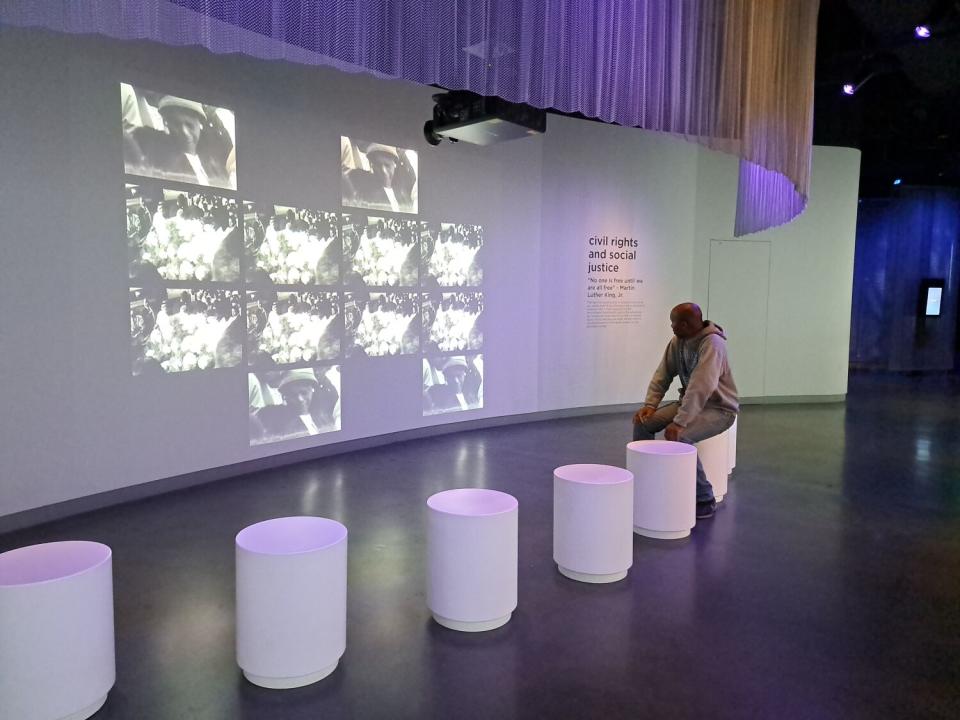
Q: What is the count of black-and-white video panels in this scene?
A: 12